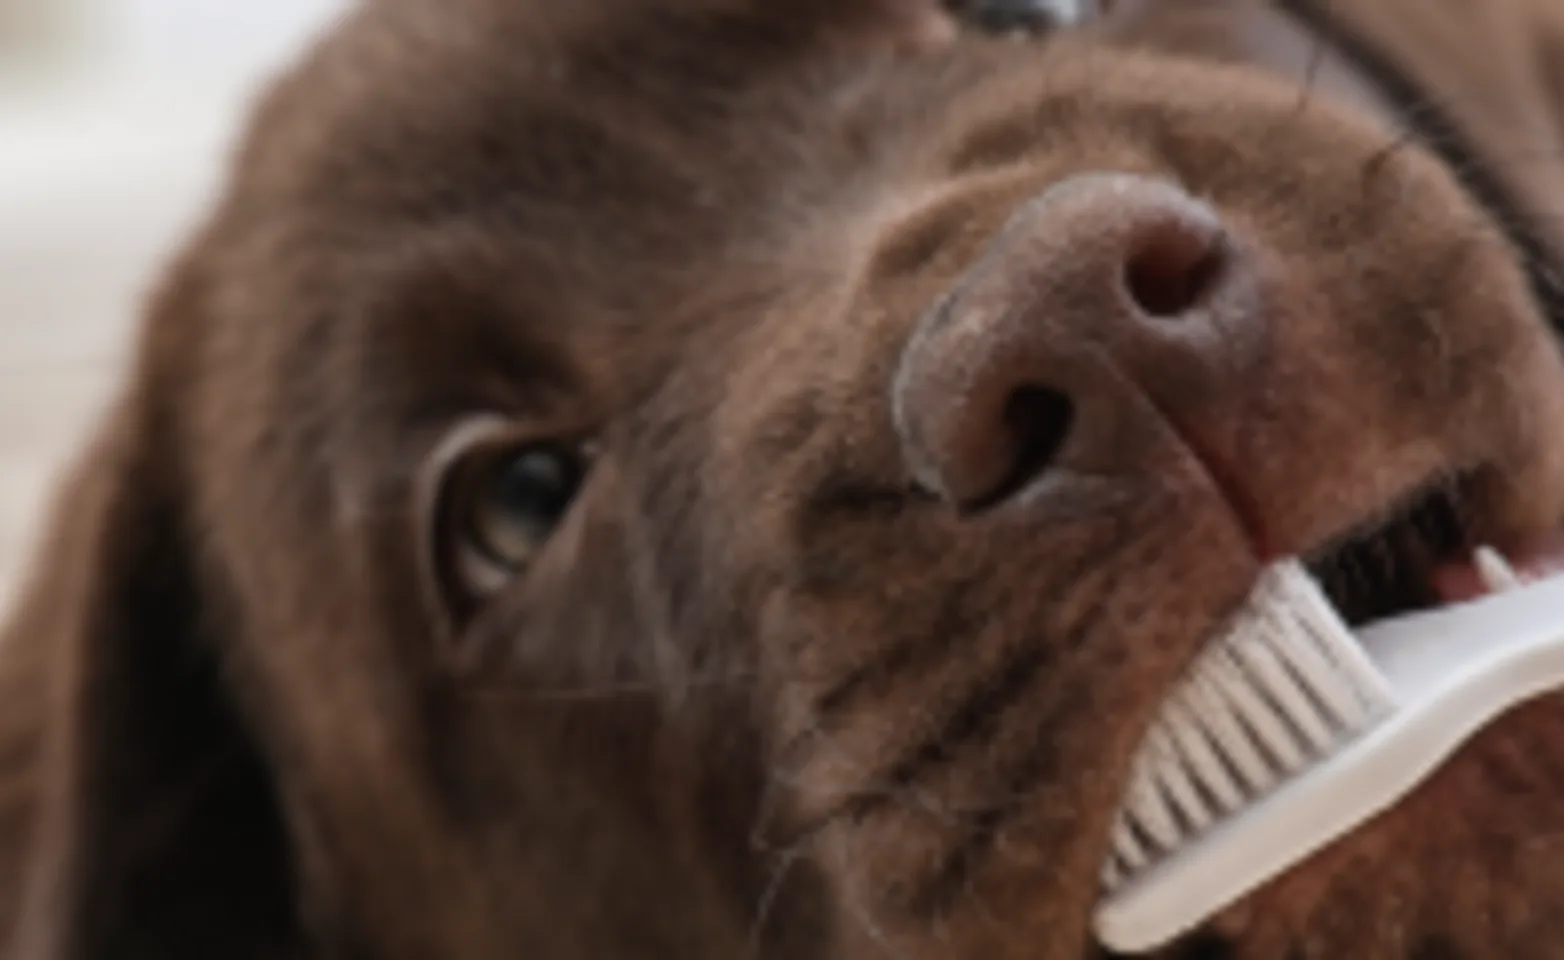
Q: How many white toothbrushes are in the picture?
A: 1